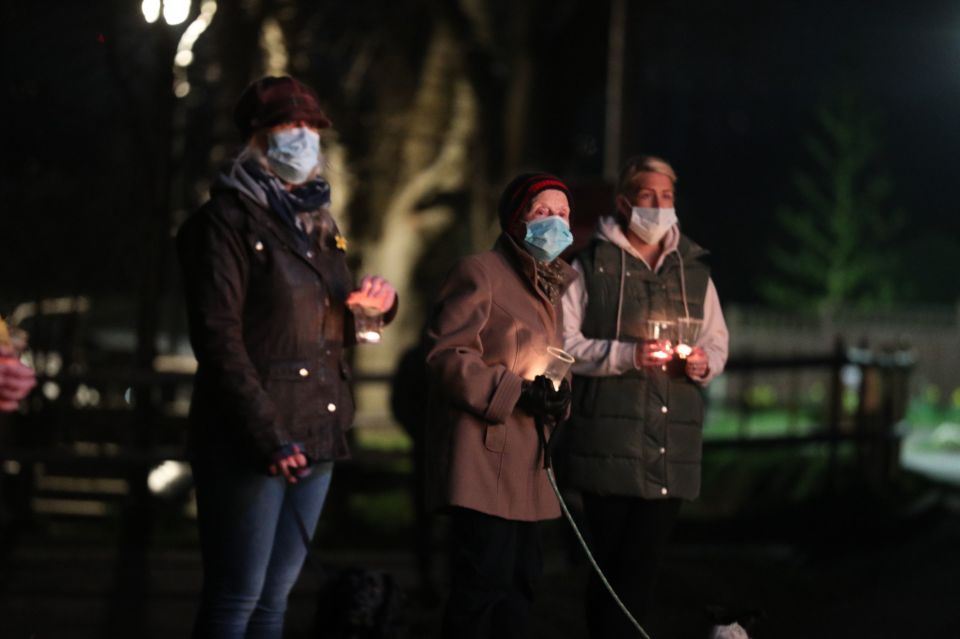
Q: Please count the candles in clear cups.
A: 4